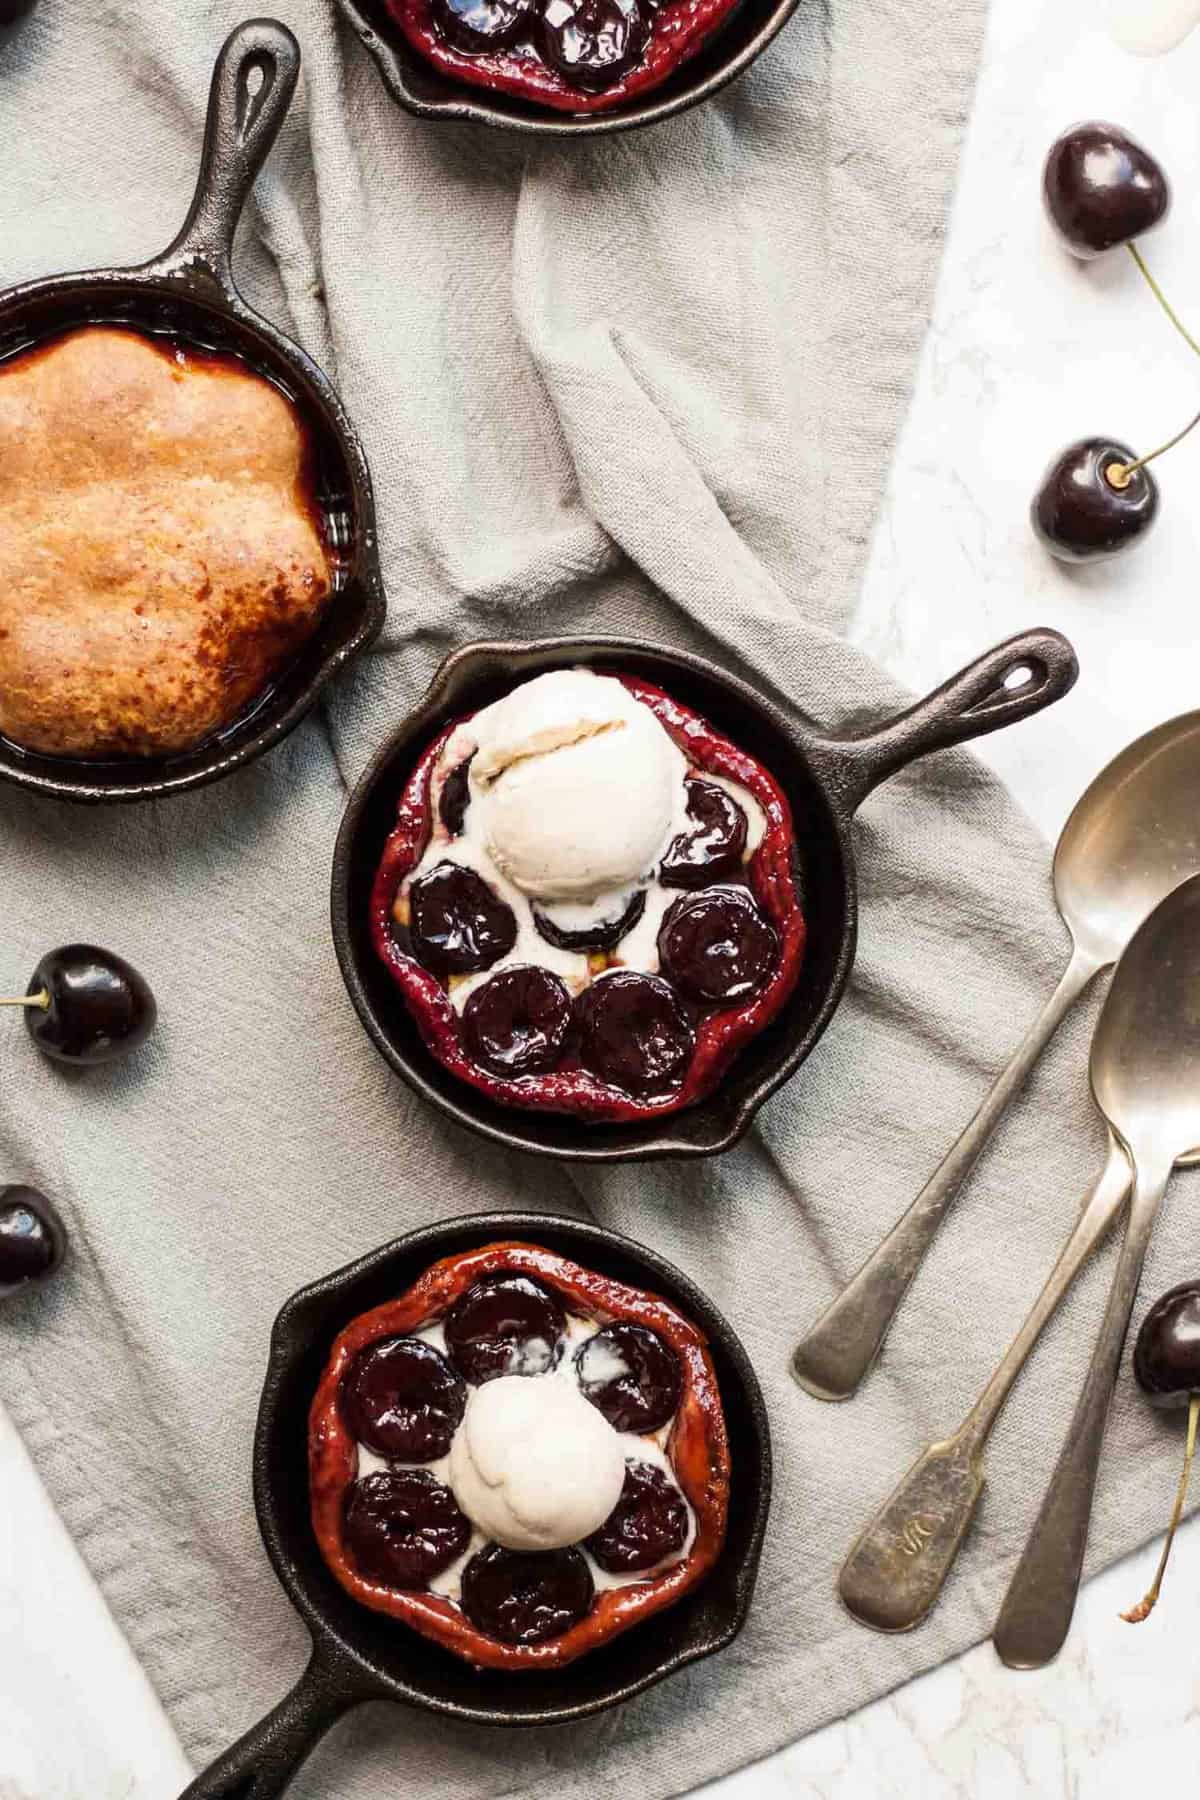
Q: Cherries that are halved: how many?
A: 15